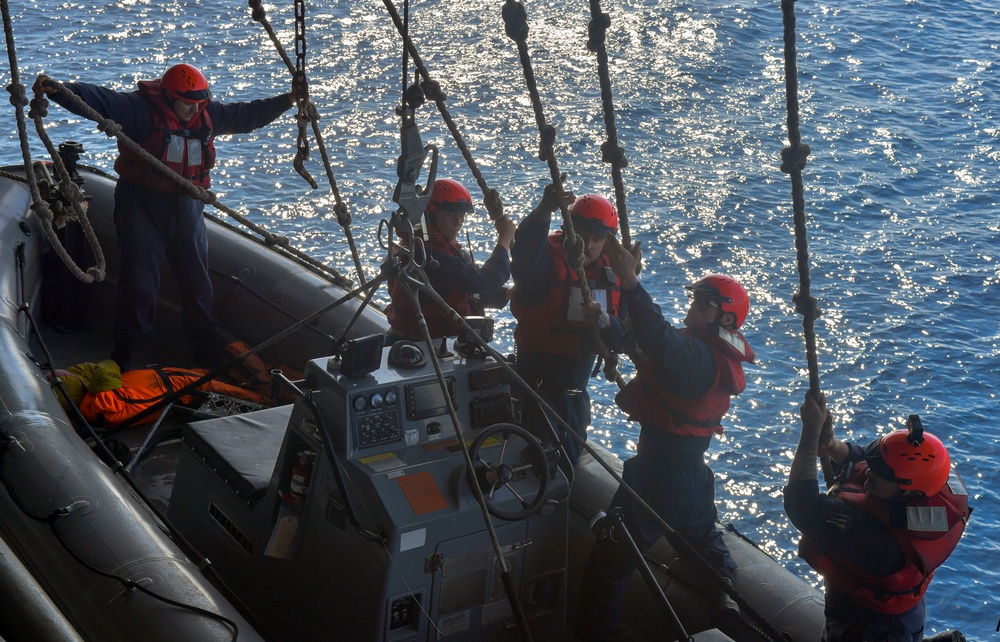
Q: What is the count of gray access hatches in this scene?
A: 1